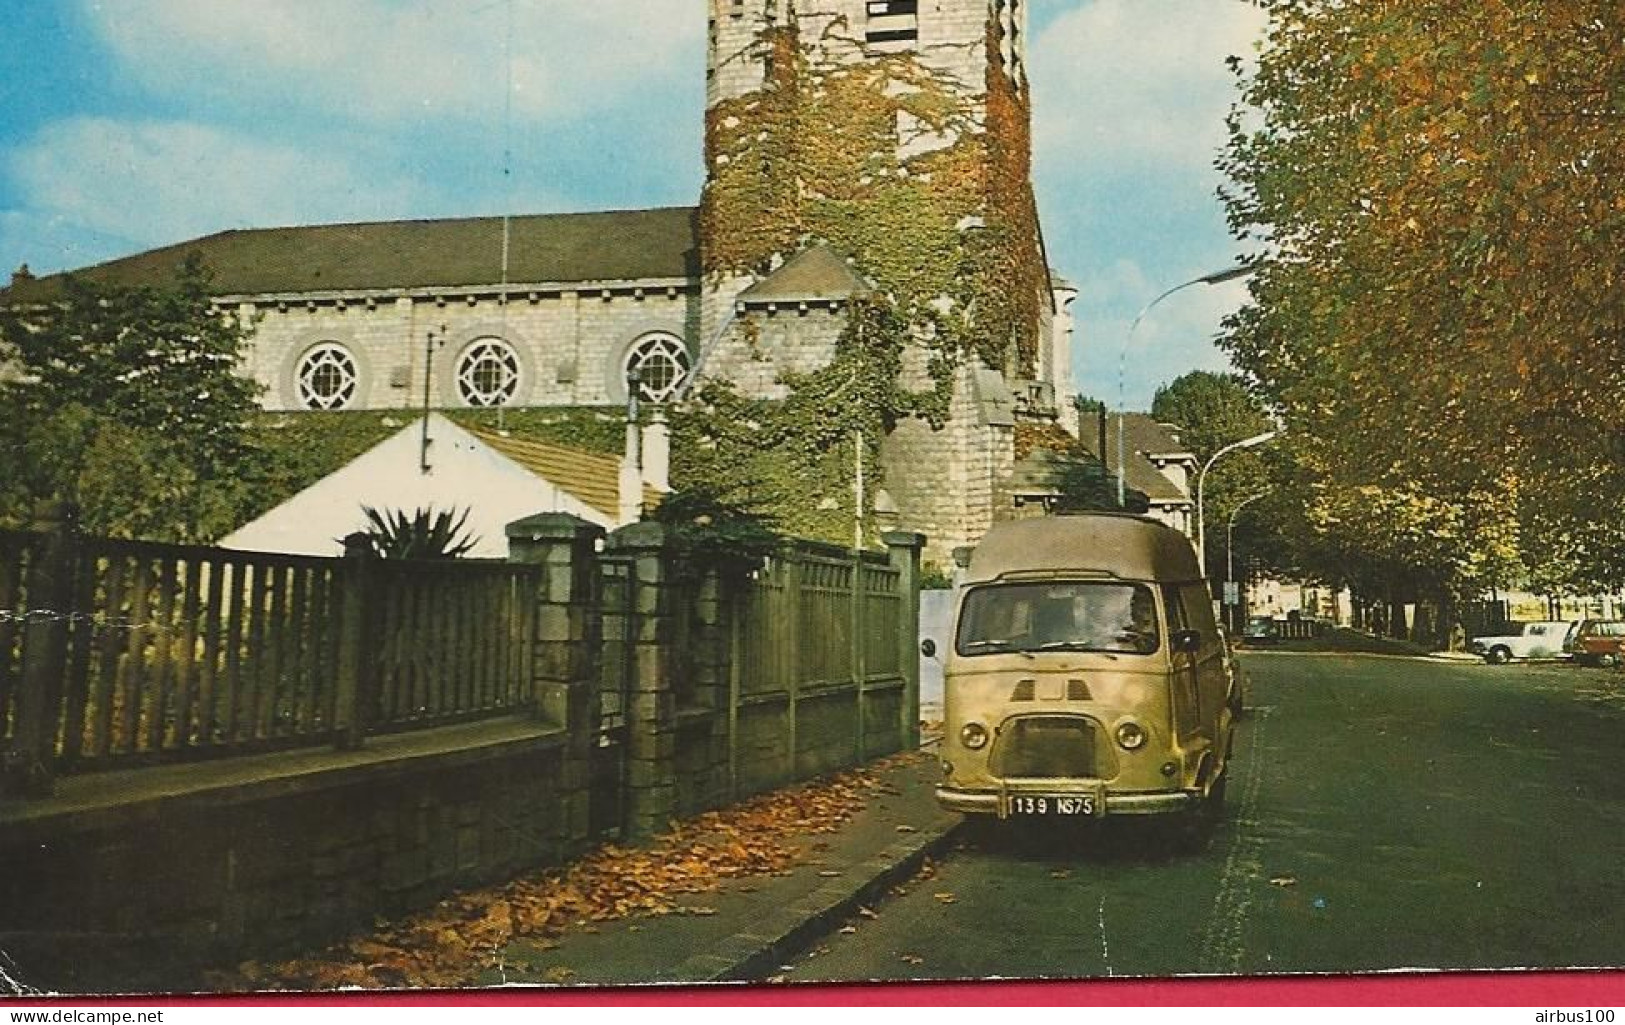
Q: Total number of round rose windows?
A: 3